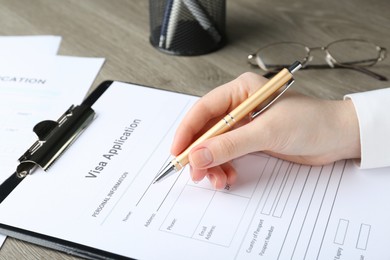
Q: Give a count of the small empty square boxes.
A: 2